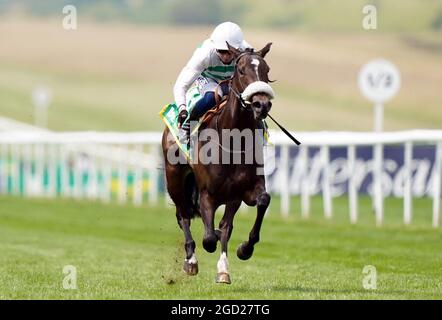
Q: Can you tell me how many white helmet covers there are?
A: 1